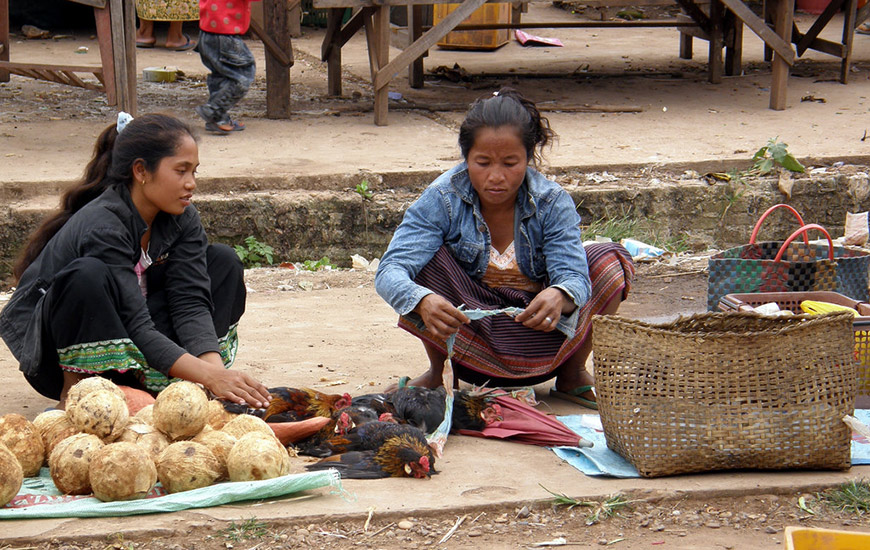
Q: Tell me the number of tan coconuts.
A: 15